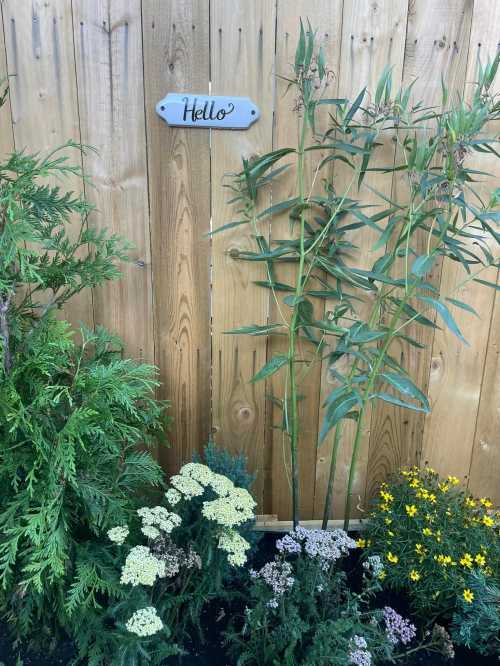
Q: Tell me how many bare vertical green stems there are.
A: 3